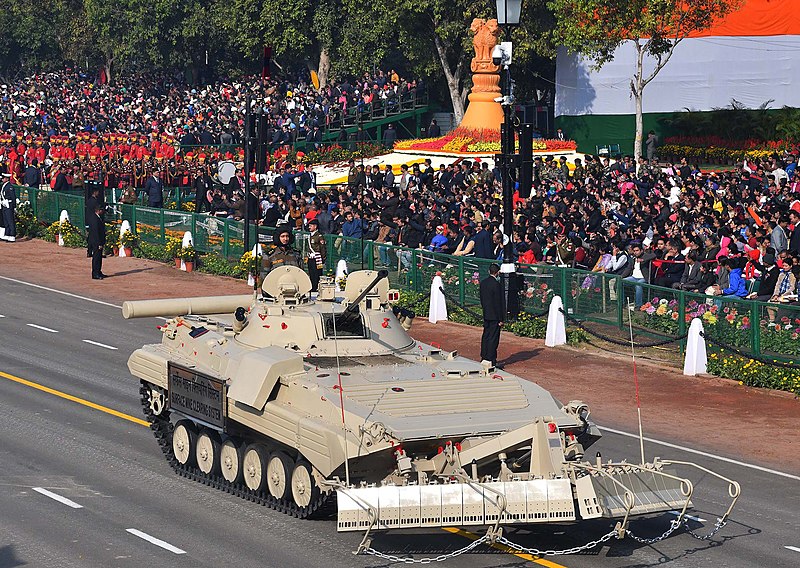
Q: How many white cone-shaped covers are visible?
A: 8